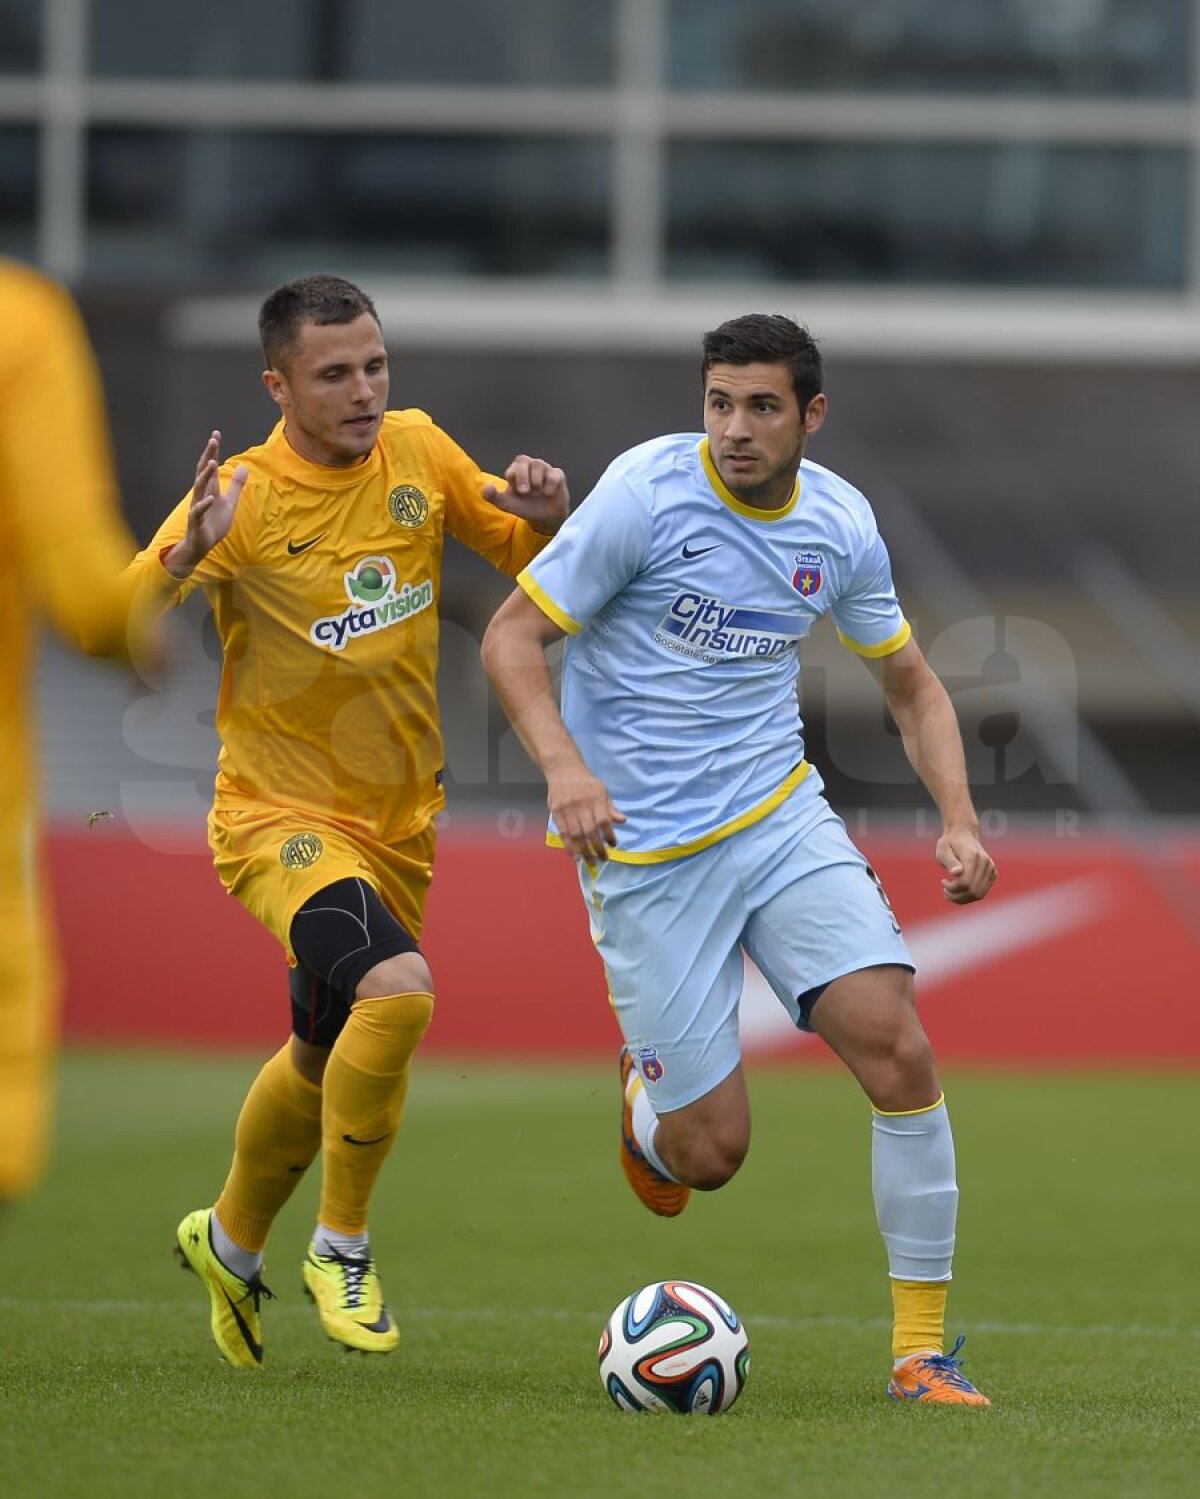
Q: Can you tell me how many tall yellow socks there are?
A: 2